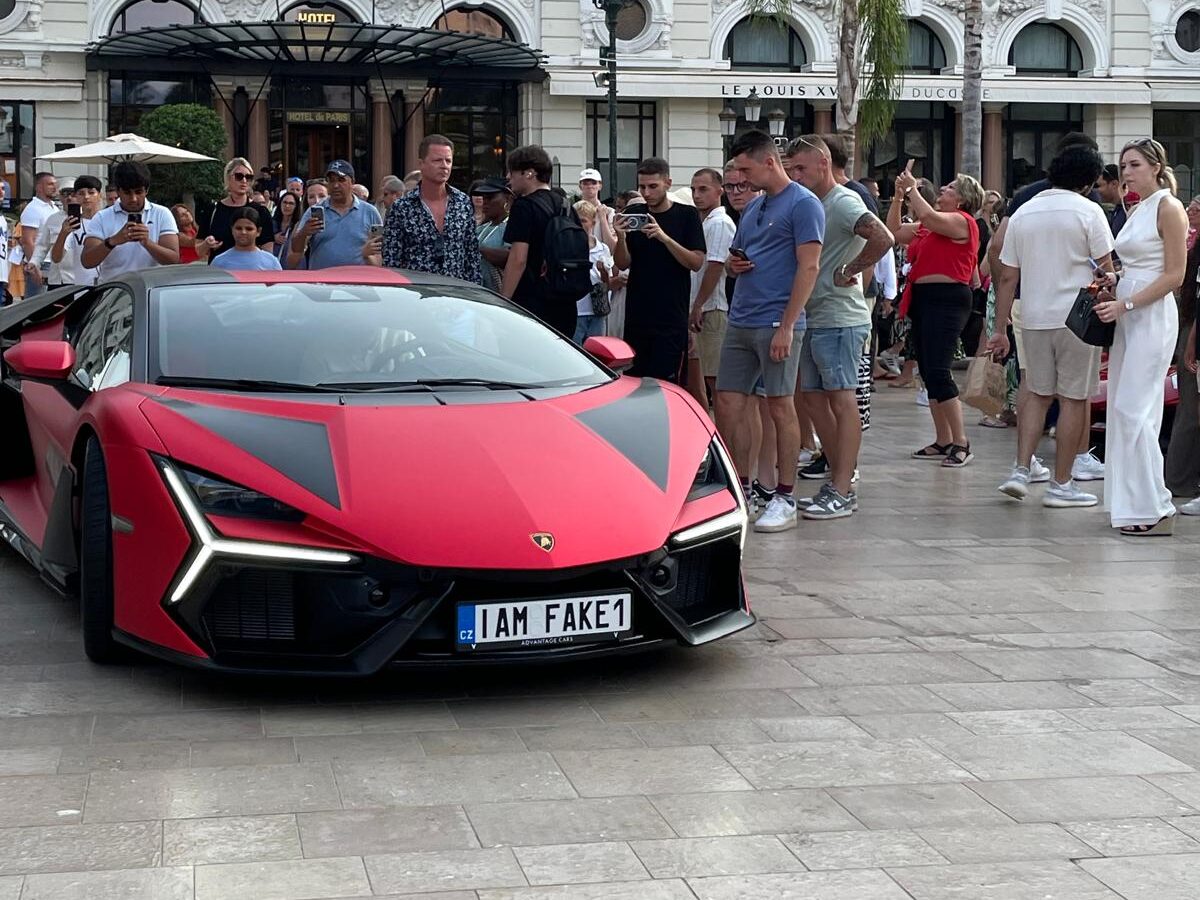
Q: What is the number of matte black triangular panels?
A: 2